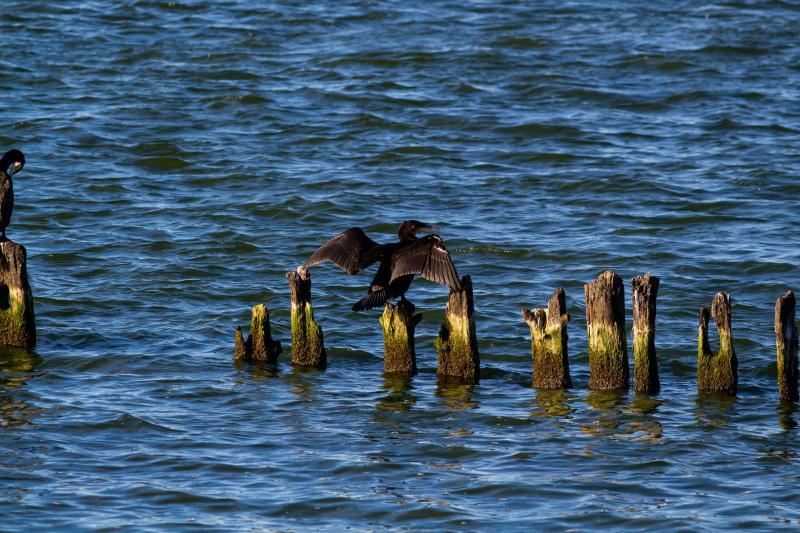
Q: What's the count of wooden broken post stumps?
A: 10